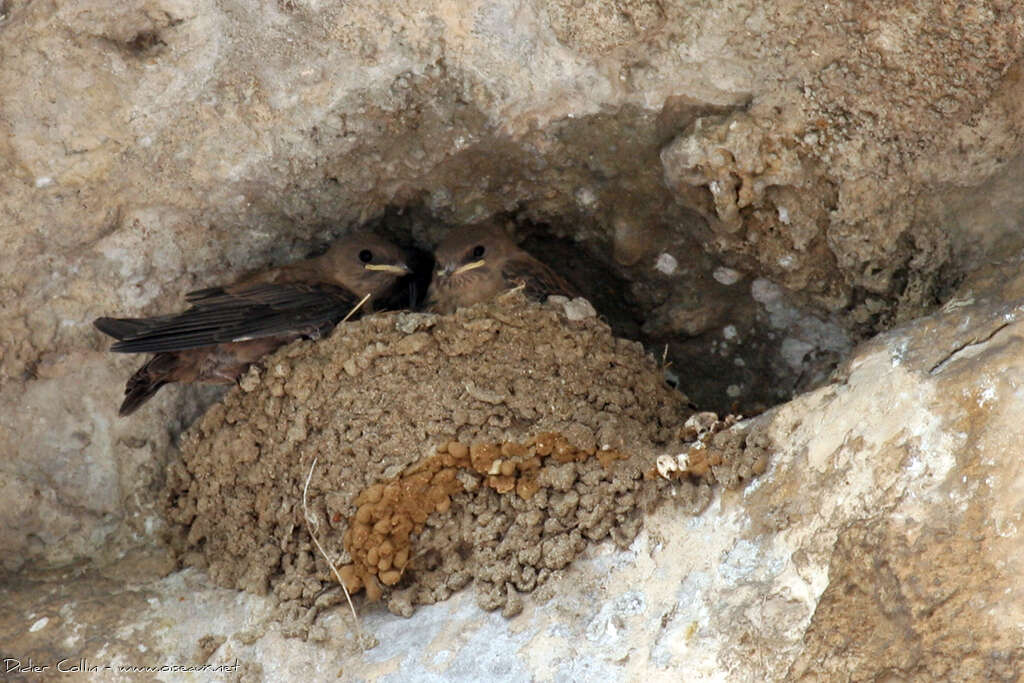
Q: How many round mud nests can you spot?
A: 1